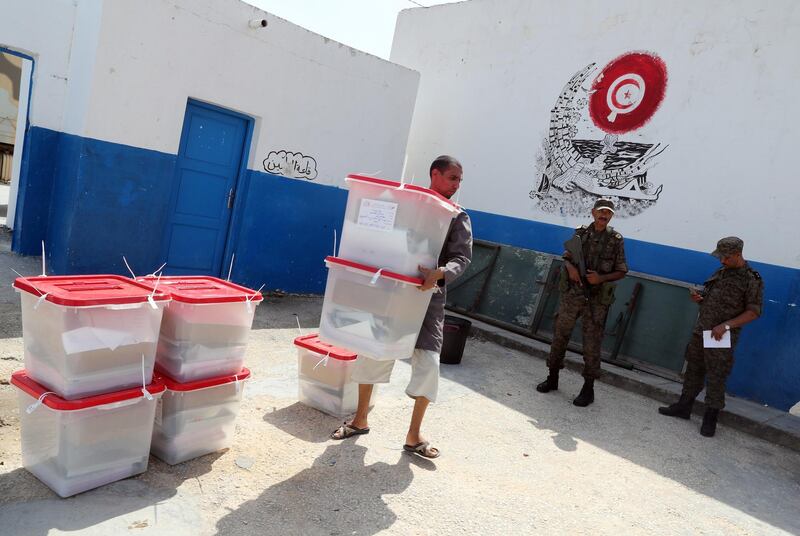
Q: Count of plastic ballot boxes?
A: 7